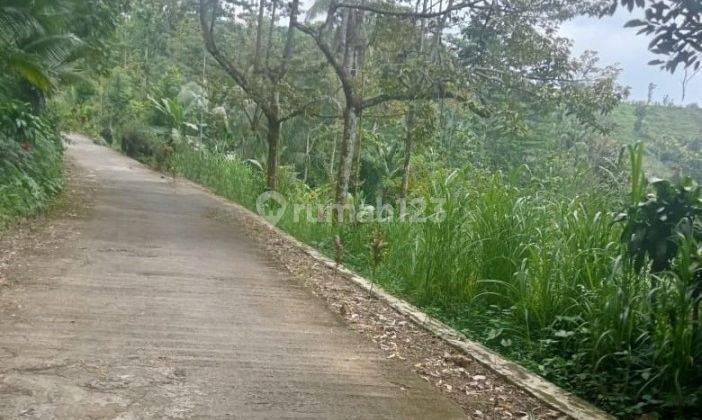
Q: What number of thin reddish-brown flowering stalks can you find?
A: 2